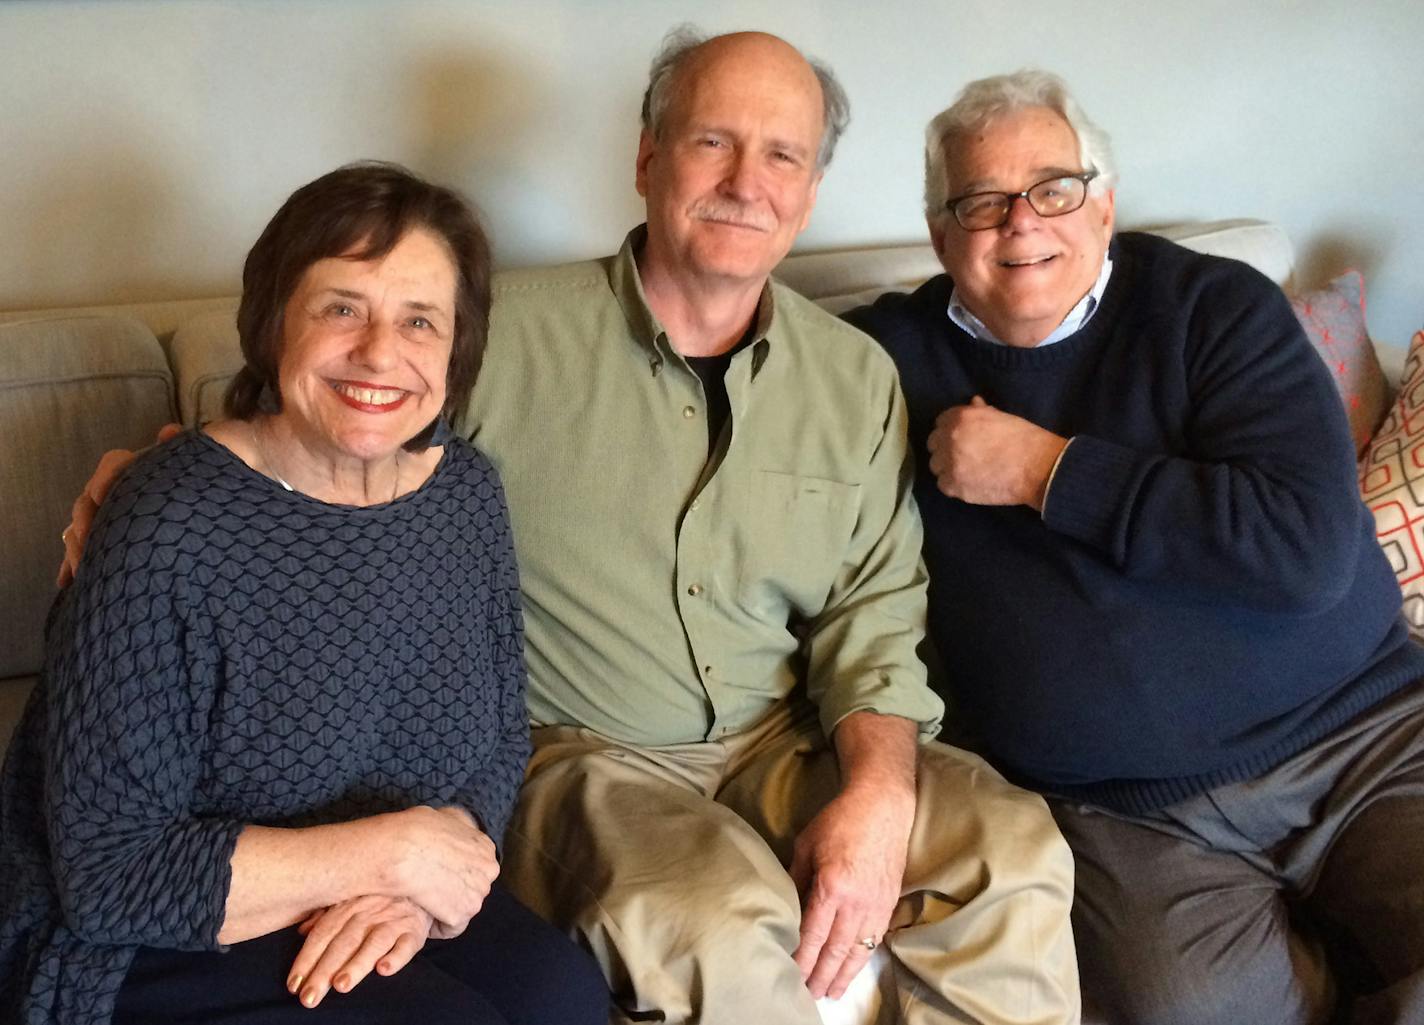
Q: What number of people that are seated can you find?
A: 3